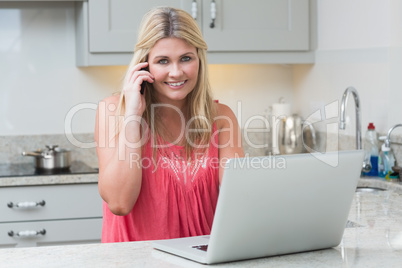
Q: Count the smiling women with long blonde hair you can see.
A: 1